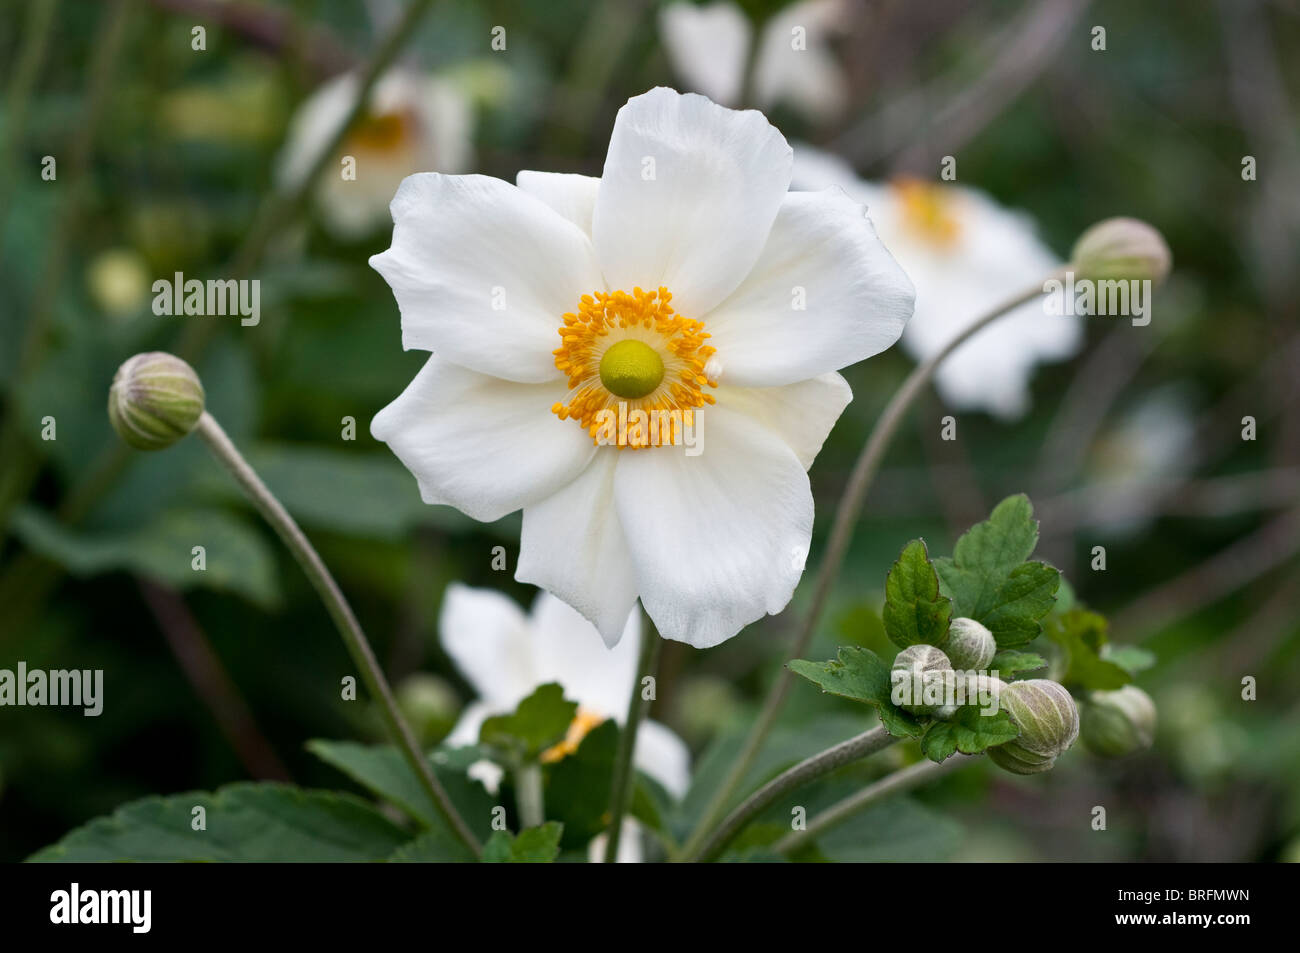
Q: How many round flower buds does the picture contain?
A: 6